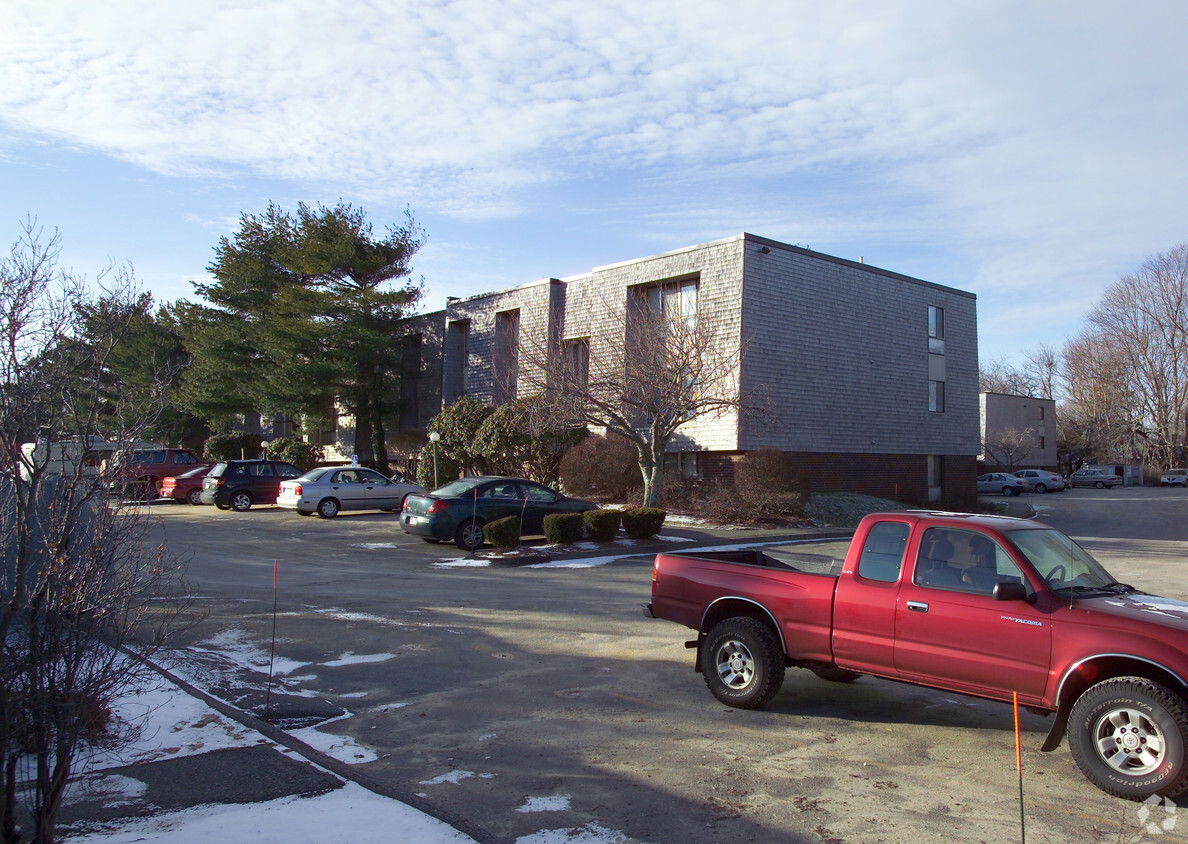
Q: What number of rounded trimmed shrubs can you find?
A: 4